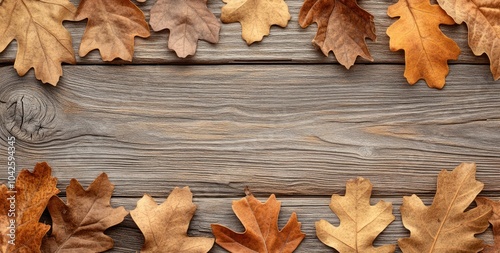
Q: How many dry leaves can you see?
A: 14